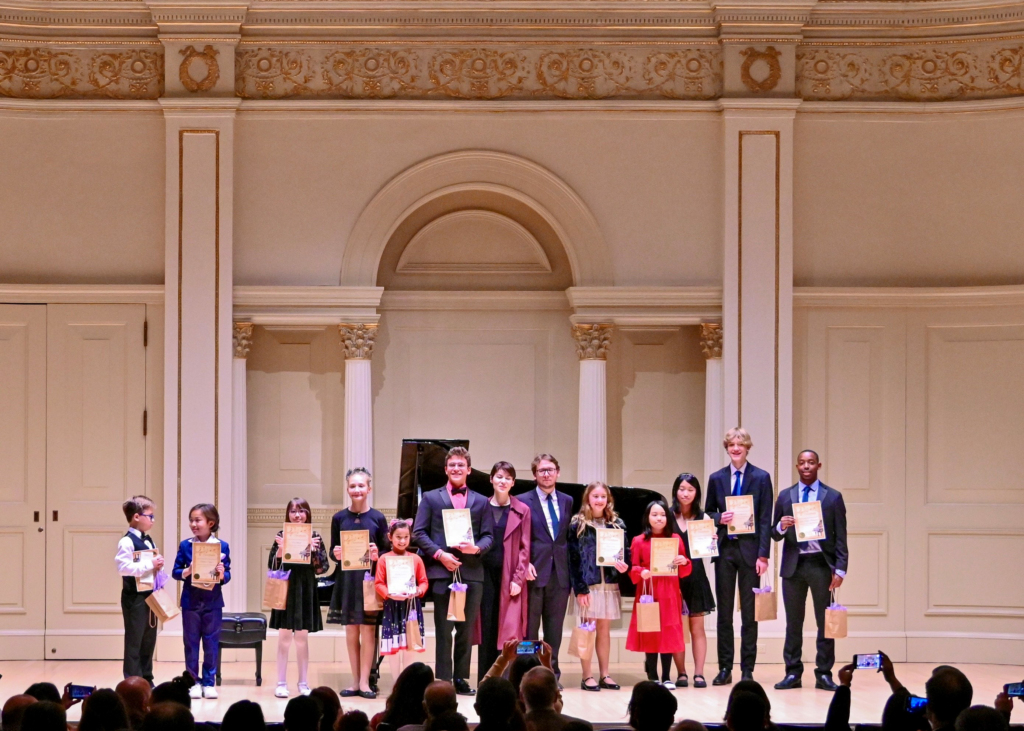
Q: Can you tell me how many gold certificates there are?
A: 11